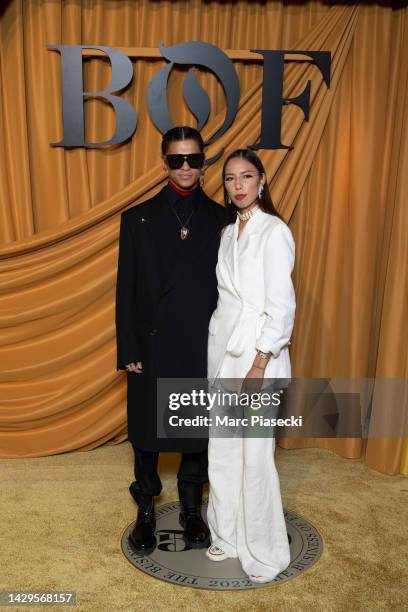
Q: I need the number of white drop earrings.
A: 2